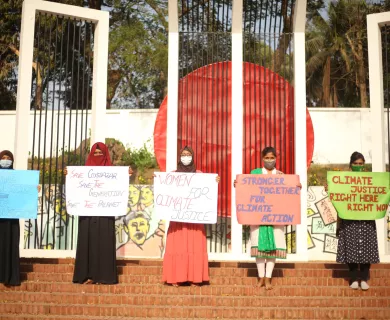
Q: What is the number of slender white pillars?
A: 6